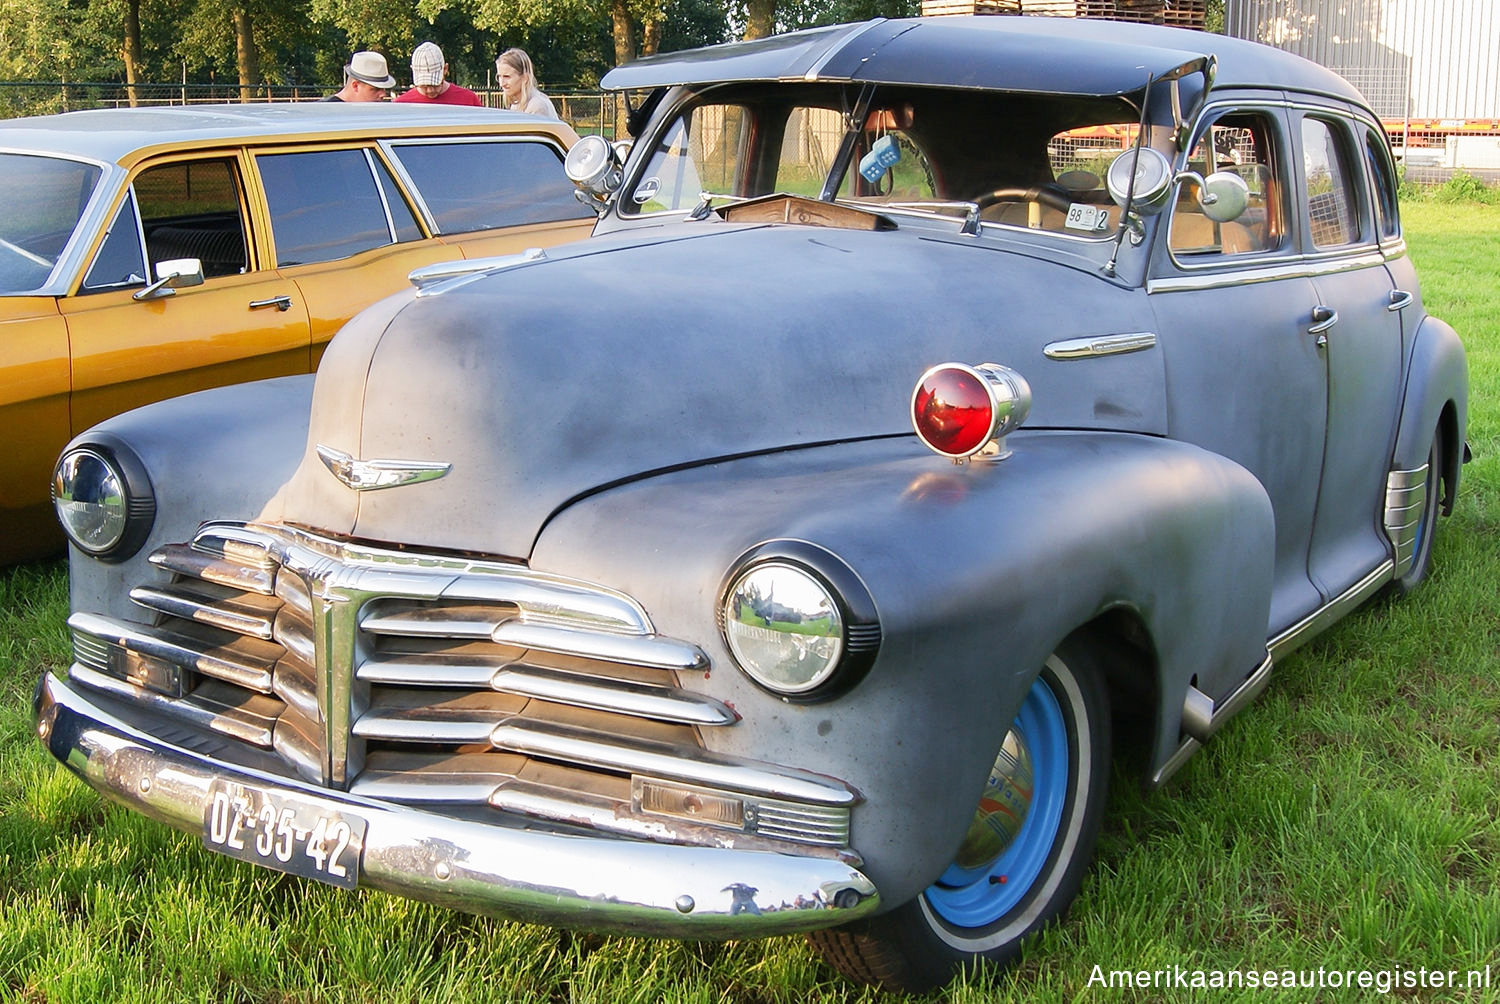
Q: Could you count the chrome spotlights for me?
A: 2